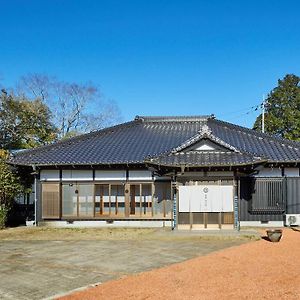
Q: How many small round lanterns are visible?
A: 2